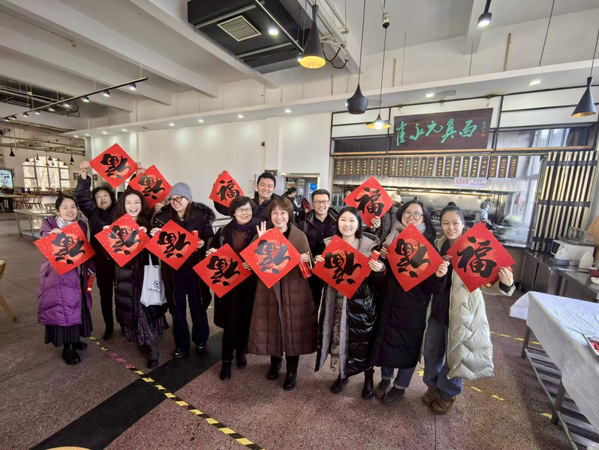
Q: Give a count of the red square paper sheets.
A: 12